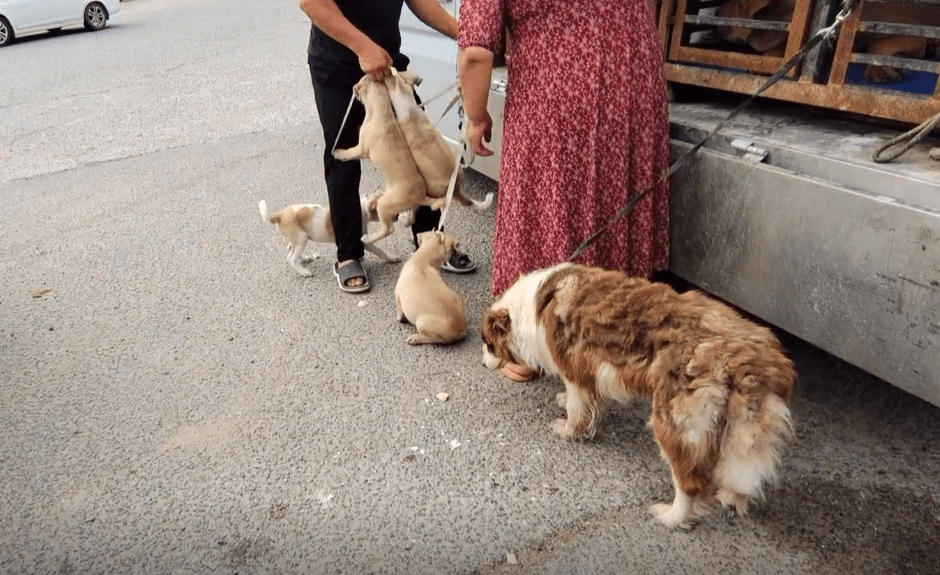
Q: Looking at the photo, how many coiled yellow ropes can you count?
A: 0